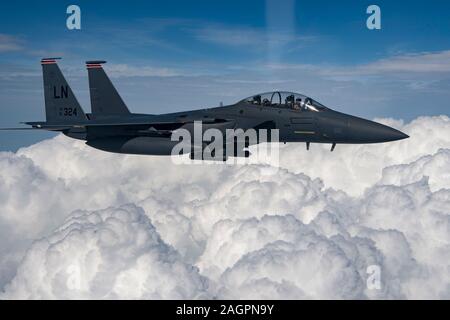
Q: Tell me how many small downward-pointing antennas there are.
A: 2